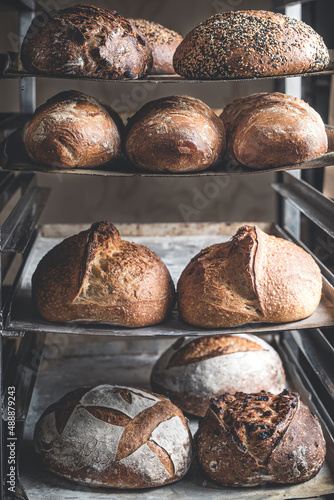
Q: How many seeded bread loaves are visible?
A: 2